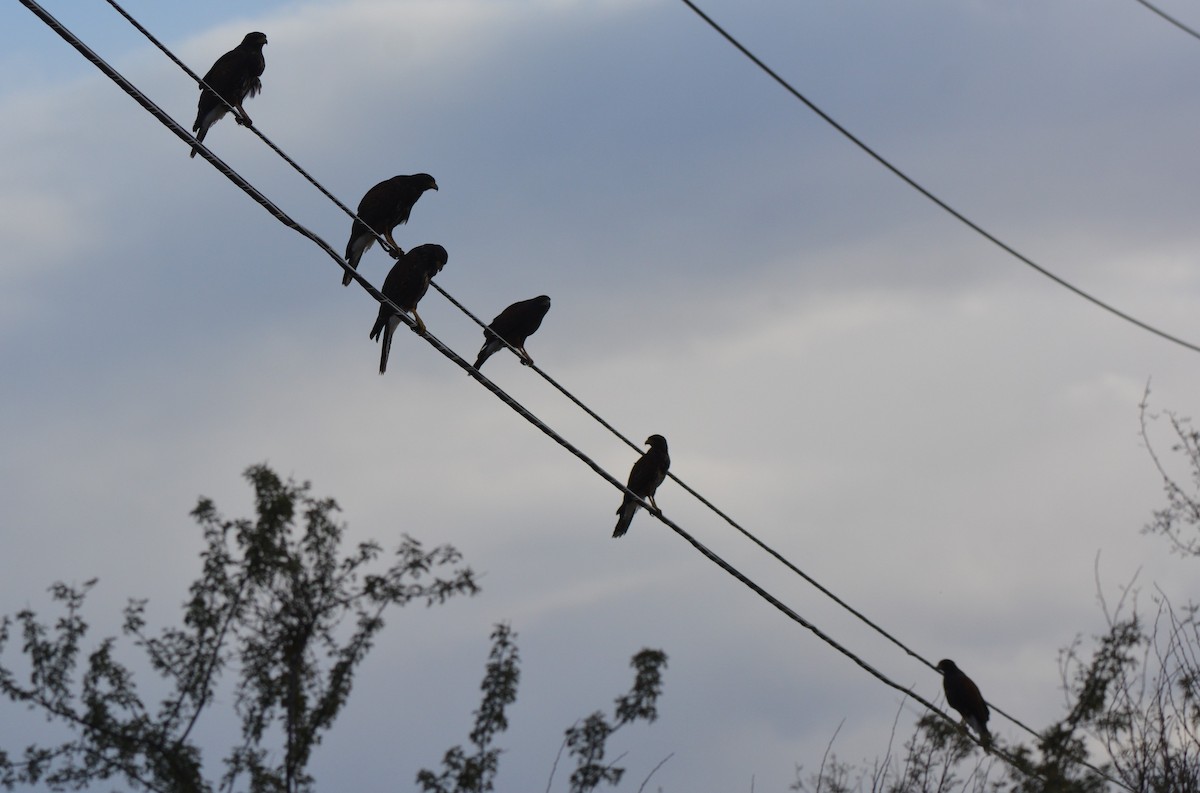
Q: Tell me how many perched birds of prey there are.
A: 6